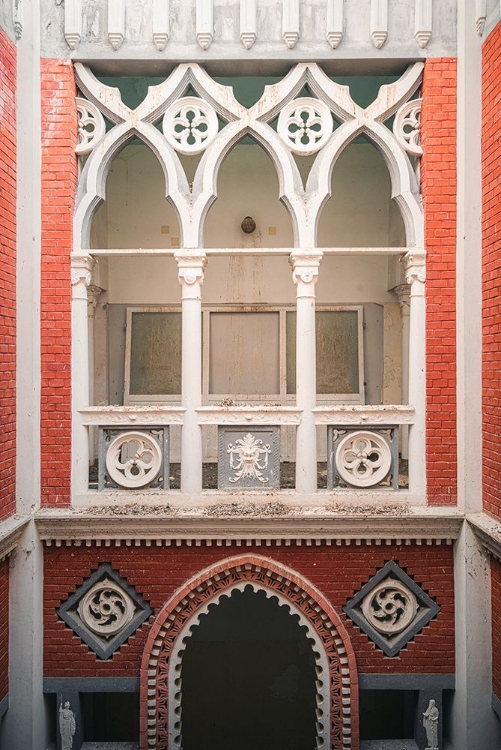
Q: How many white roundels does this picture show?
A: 8